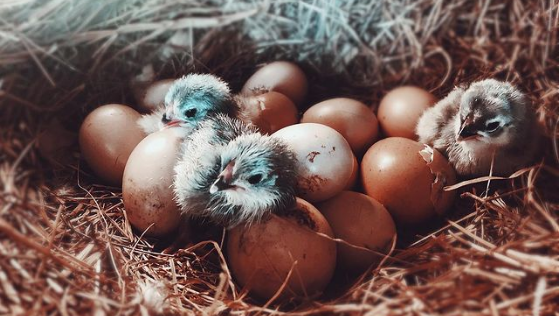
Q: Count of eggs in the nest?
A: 11